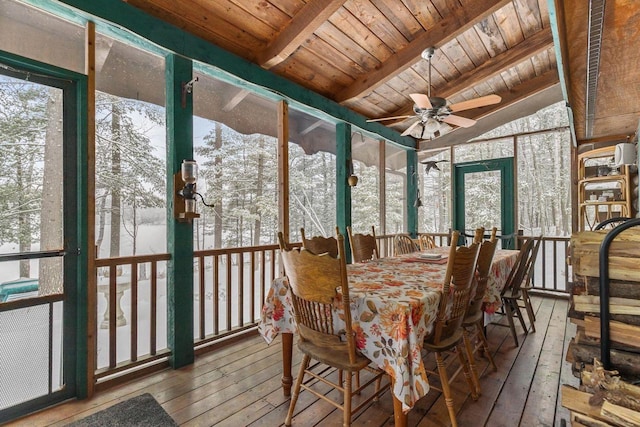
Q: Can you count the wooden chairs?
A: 9